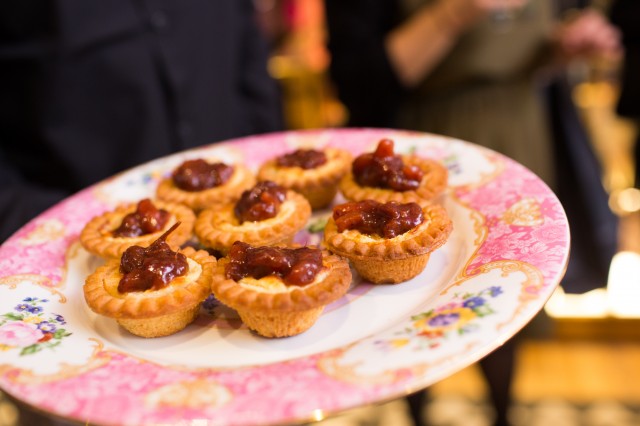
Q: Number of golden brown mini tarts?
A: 8